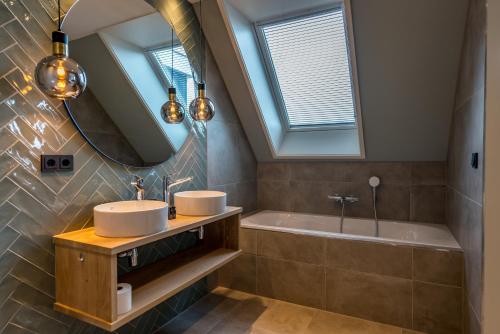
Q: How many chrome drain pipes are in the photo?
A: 2